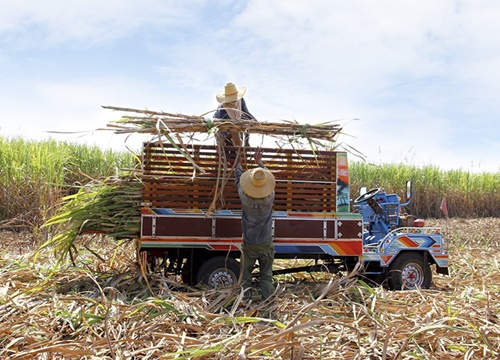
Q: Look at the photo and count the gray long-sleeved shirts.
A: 1